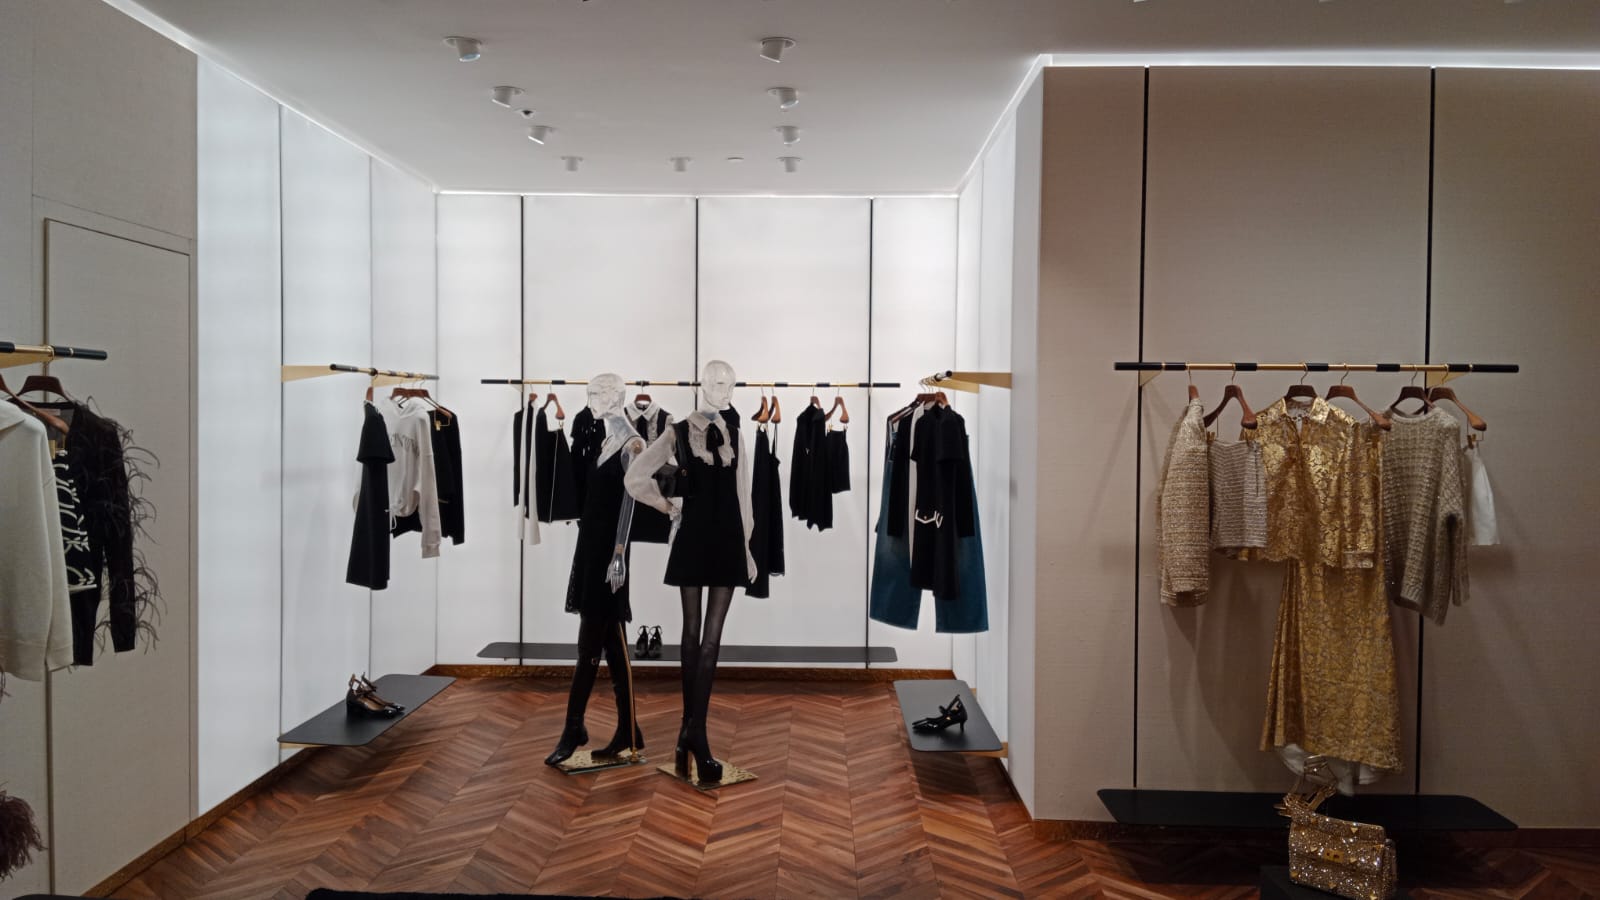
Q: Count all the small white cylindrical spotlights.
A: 9